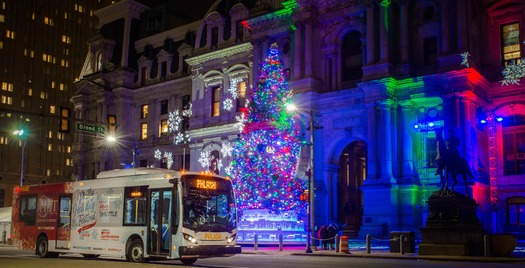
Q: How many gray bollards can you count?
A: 6